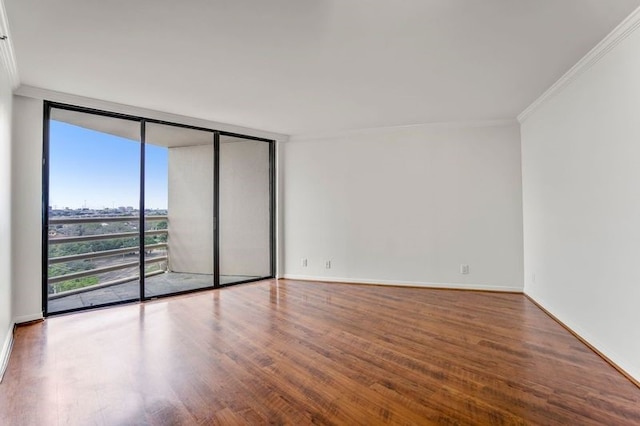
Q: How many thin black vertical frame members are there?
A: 4